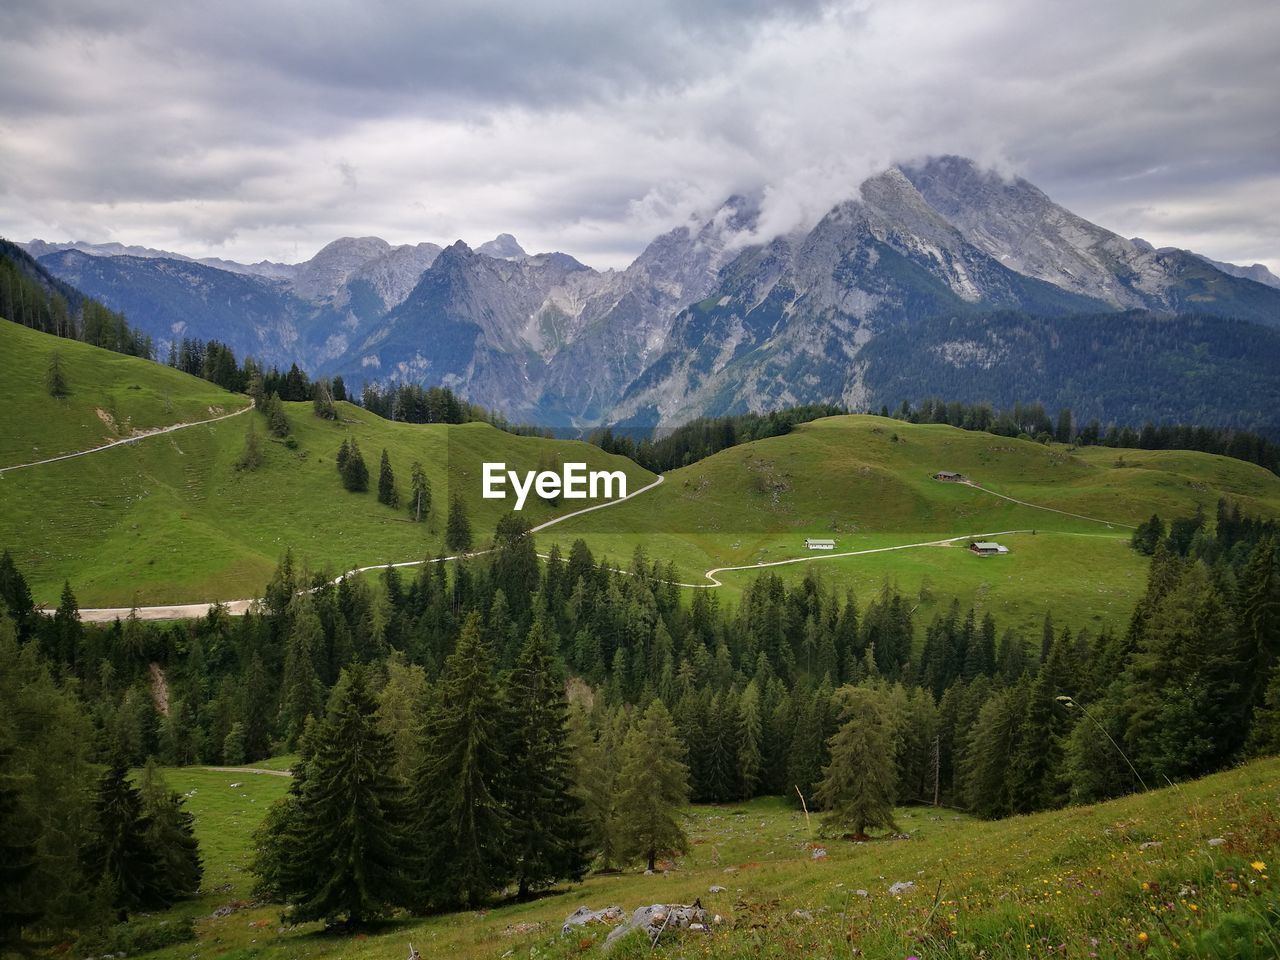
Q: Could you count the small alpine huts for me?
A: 3